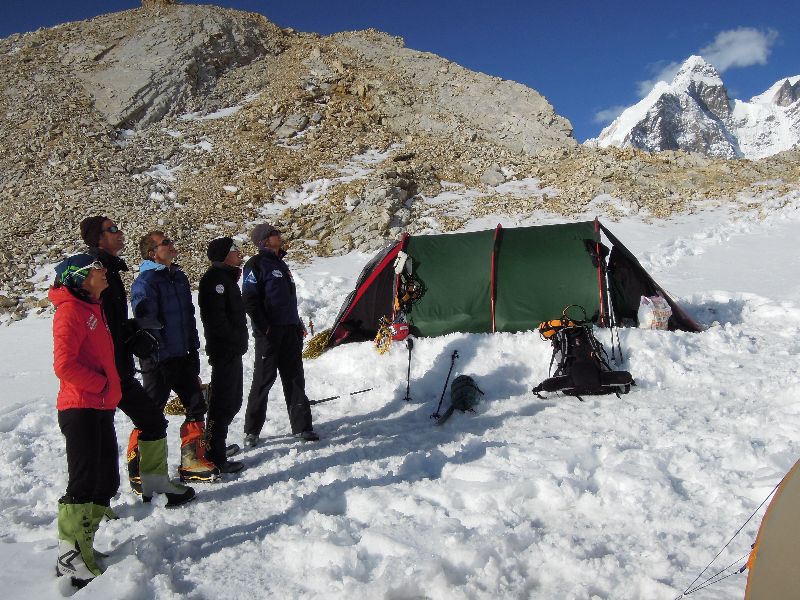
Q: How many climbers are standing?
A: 5